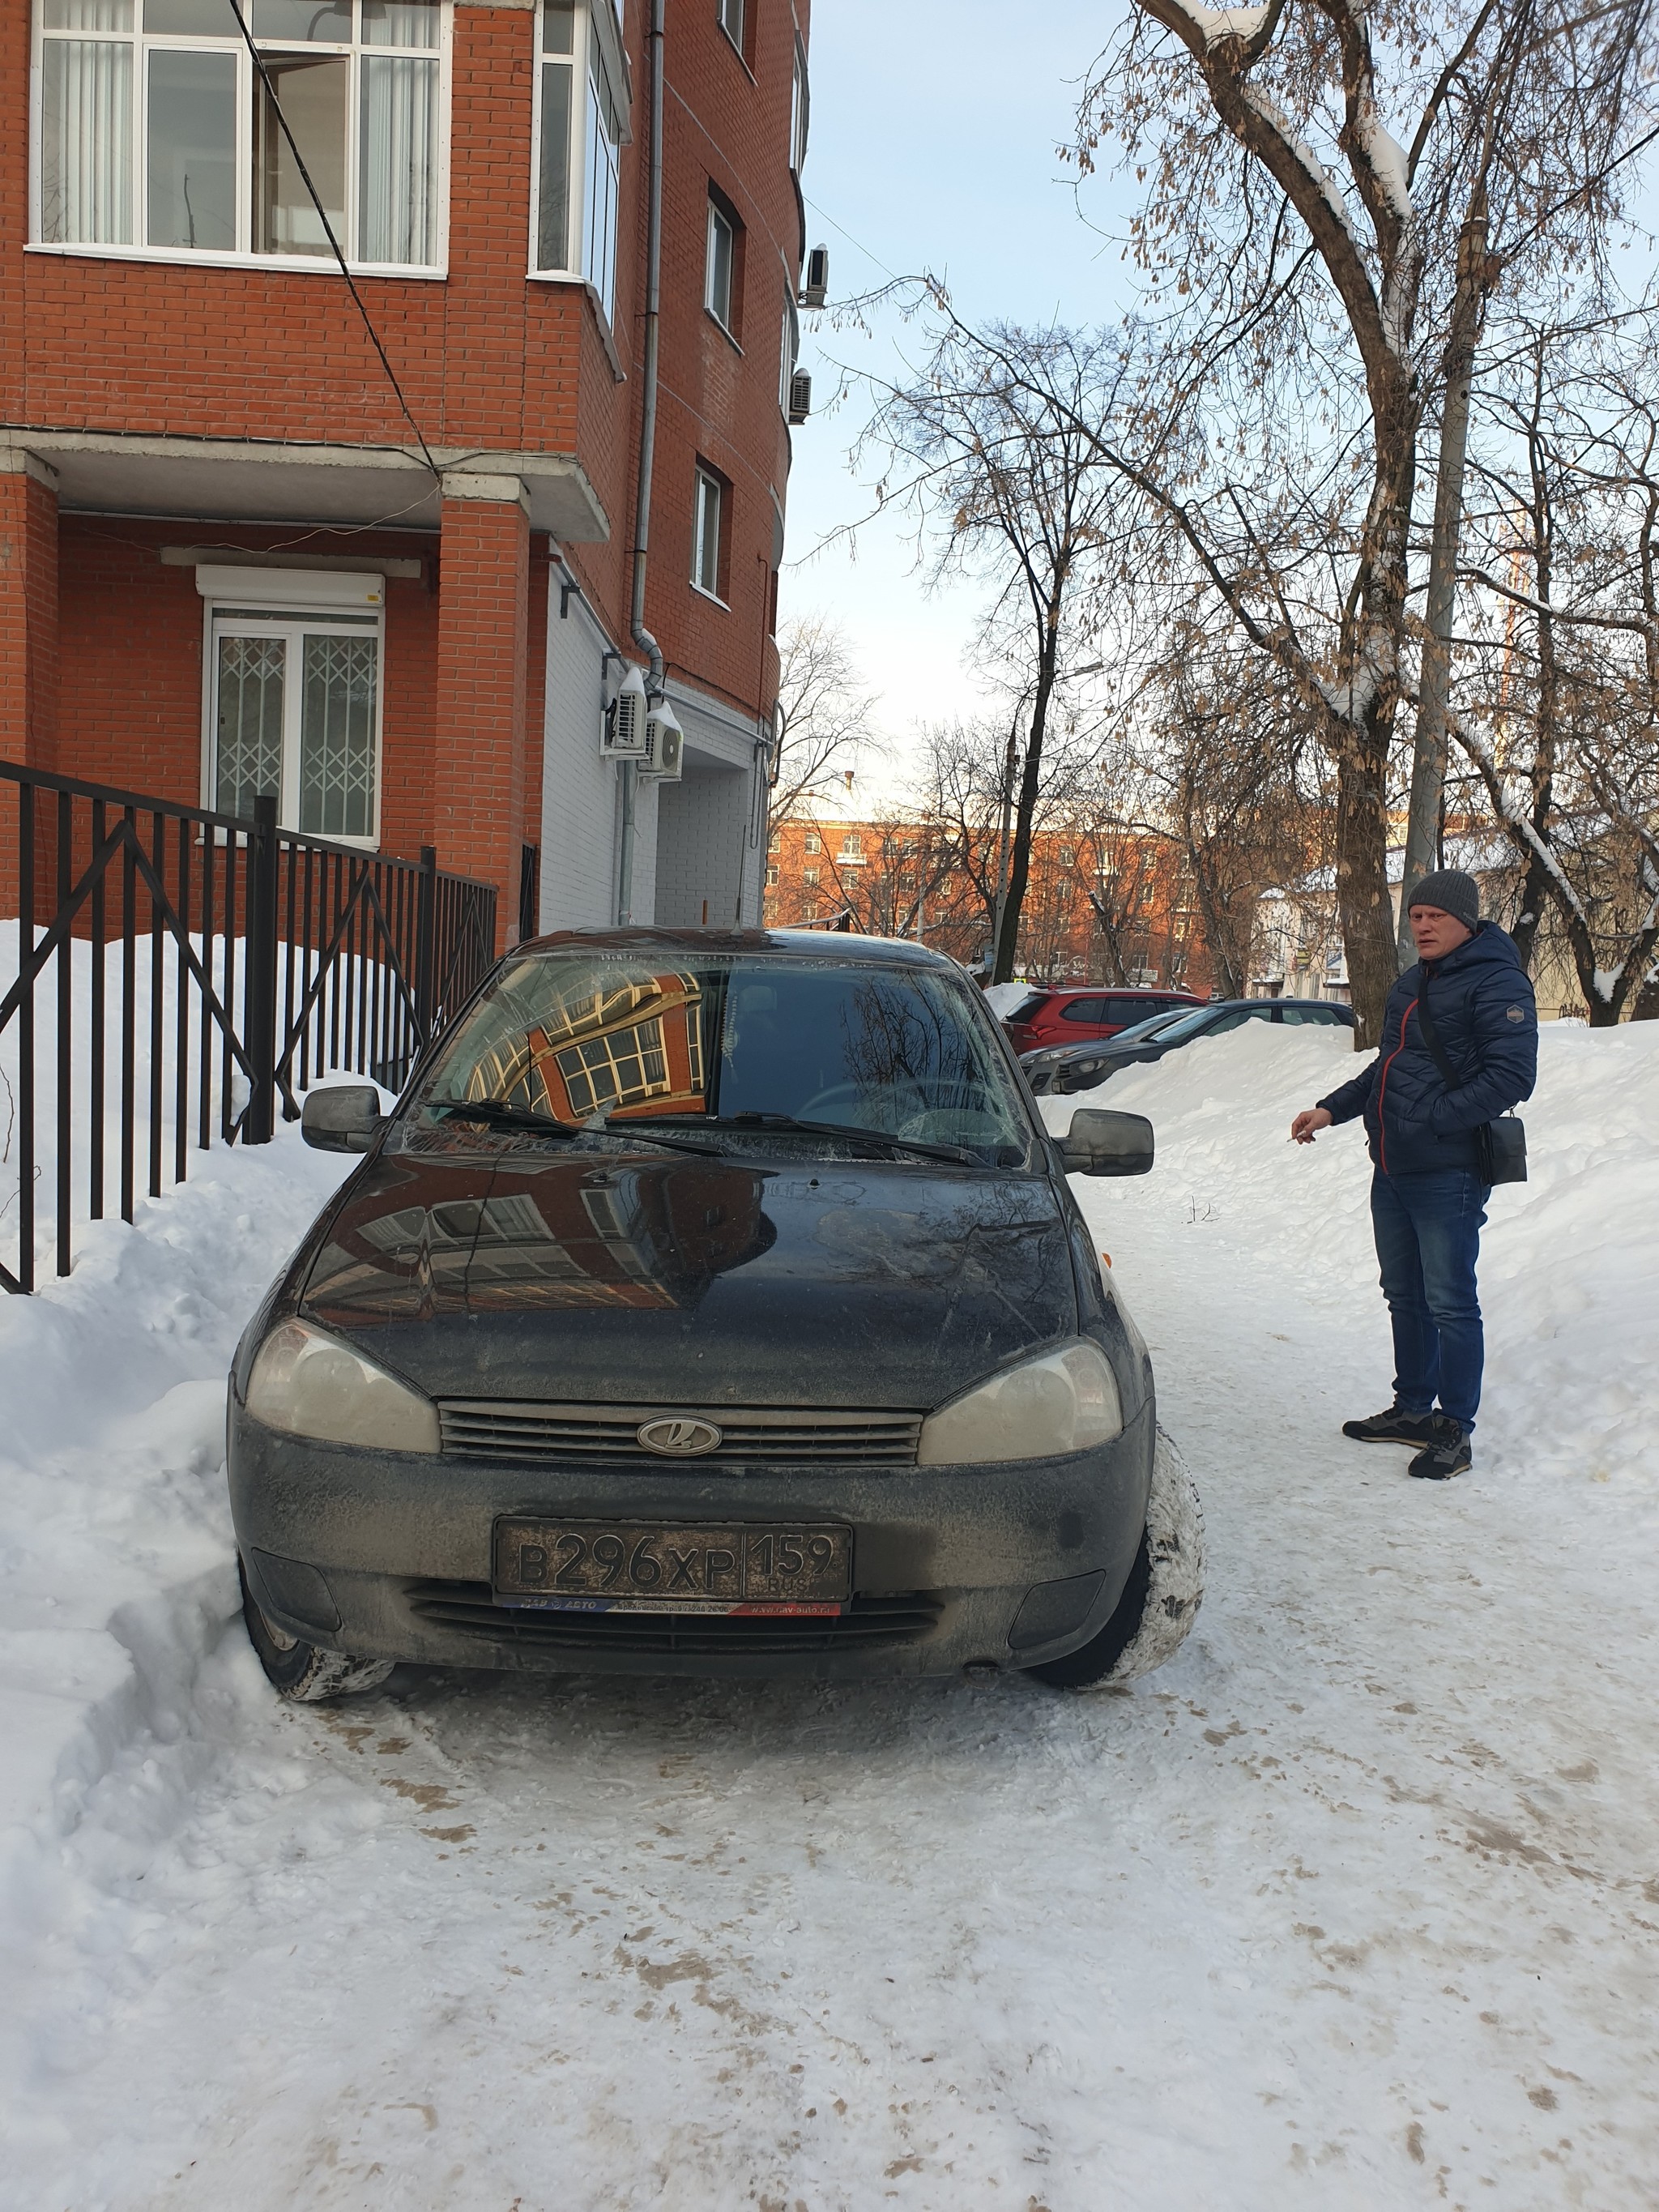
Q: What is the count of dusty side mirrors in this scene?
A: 2